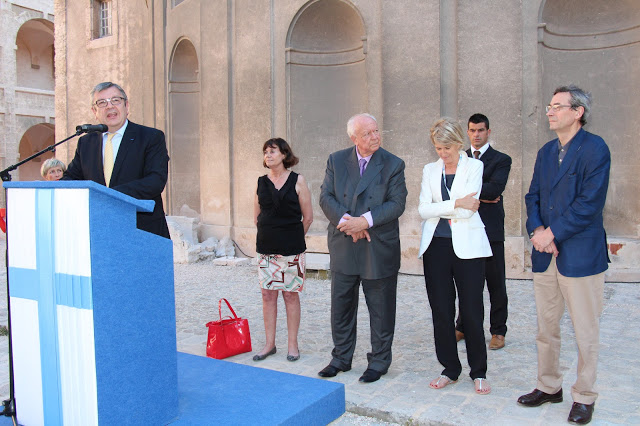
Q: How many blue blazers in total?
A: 1